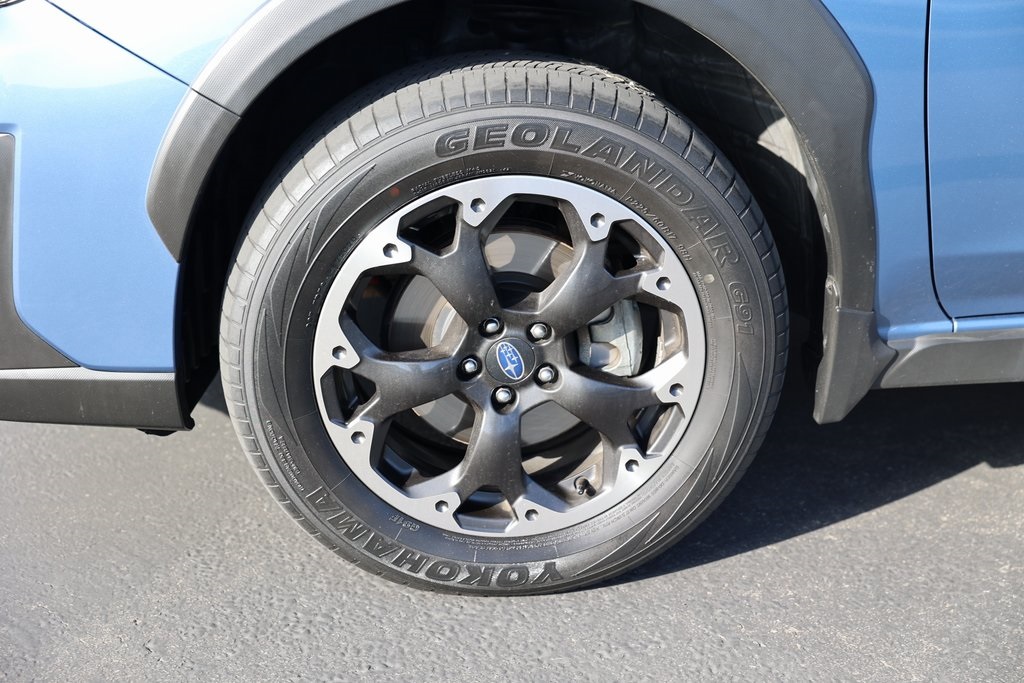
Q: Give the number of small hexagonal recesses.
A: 10